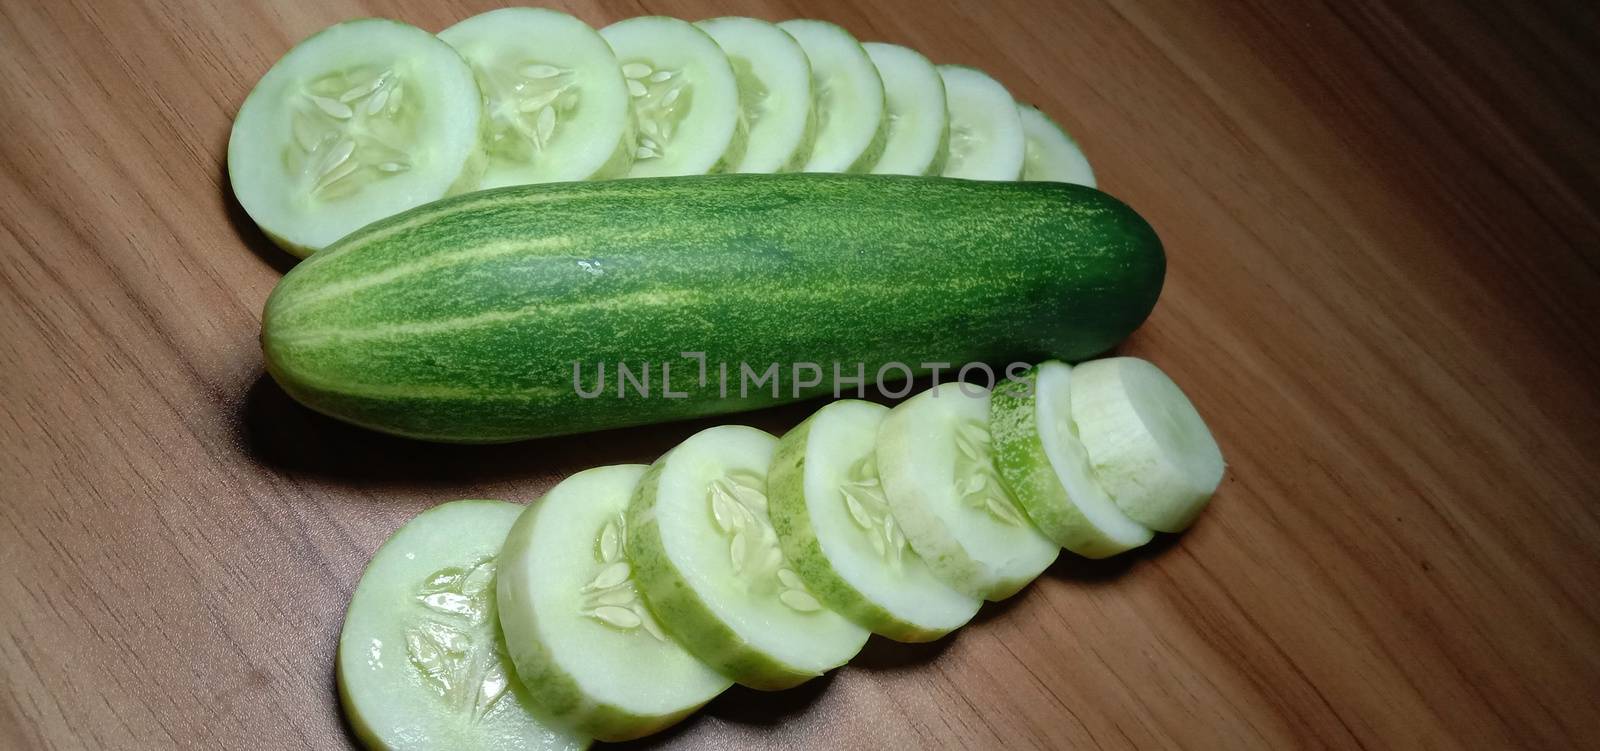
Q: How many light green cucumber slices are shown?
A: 15